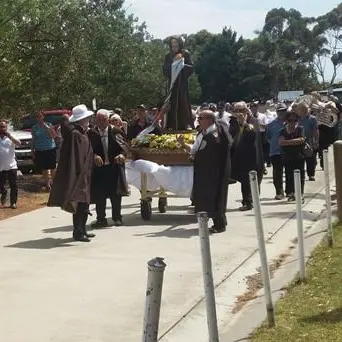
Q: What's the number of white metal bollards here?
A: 5